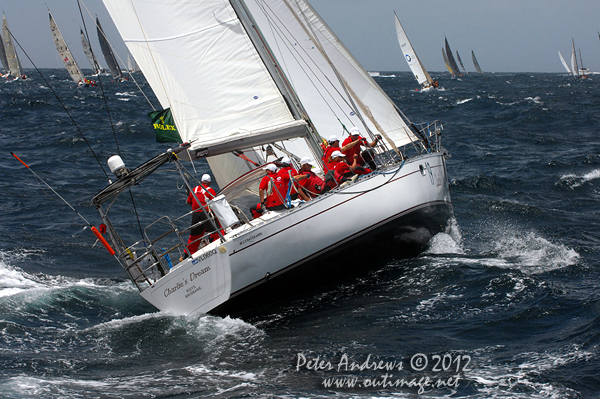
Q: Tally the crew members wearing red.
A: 7